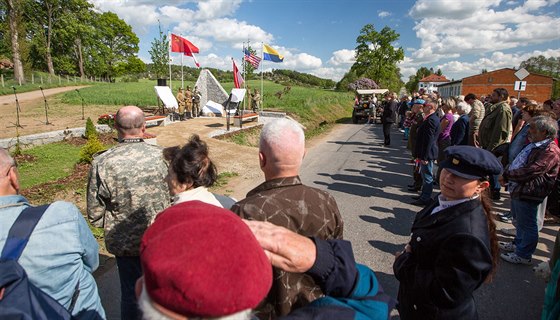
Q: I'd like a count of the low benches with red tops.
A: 2